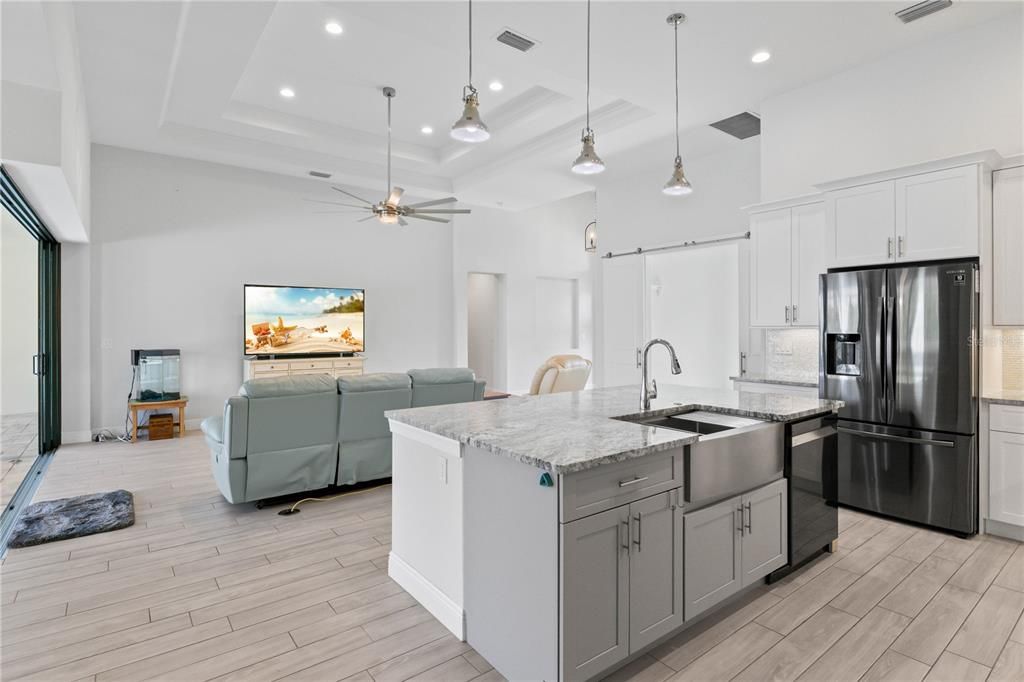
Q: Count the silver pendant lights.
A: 3